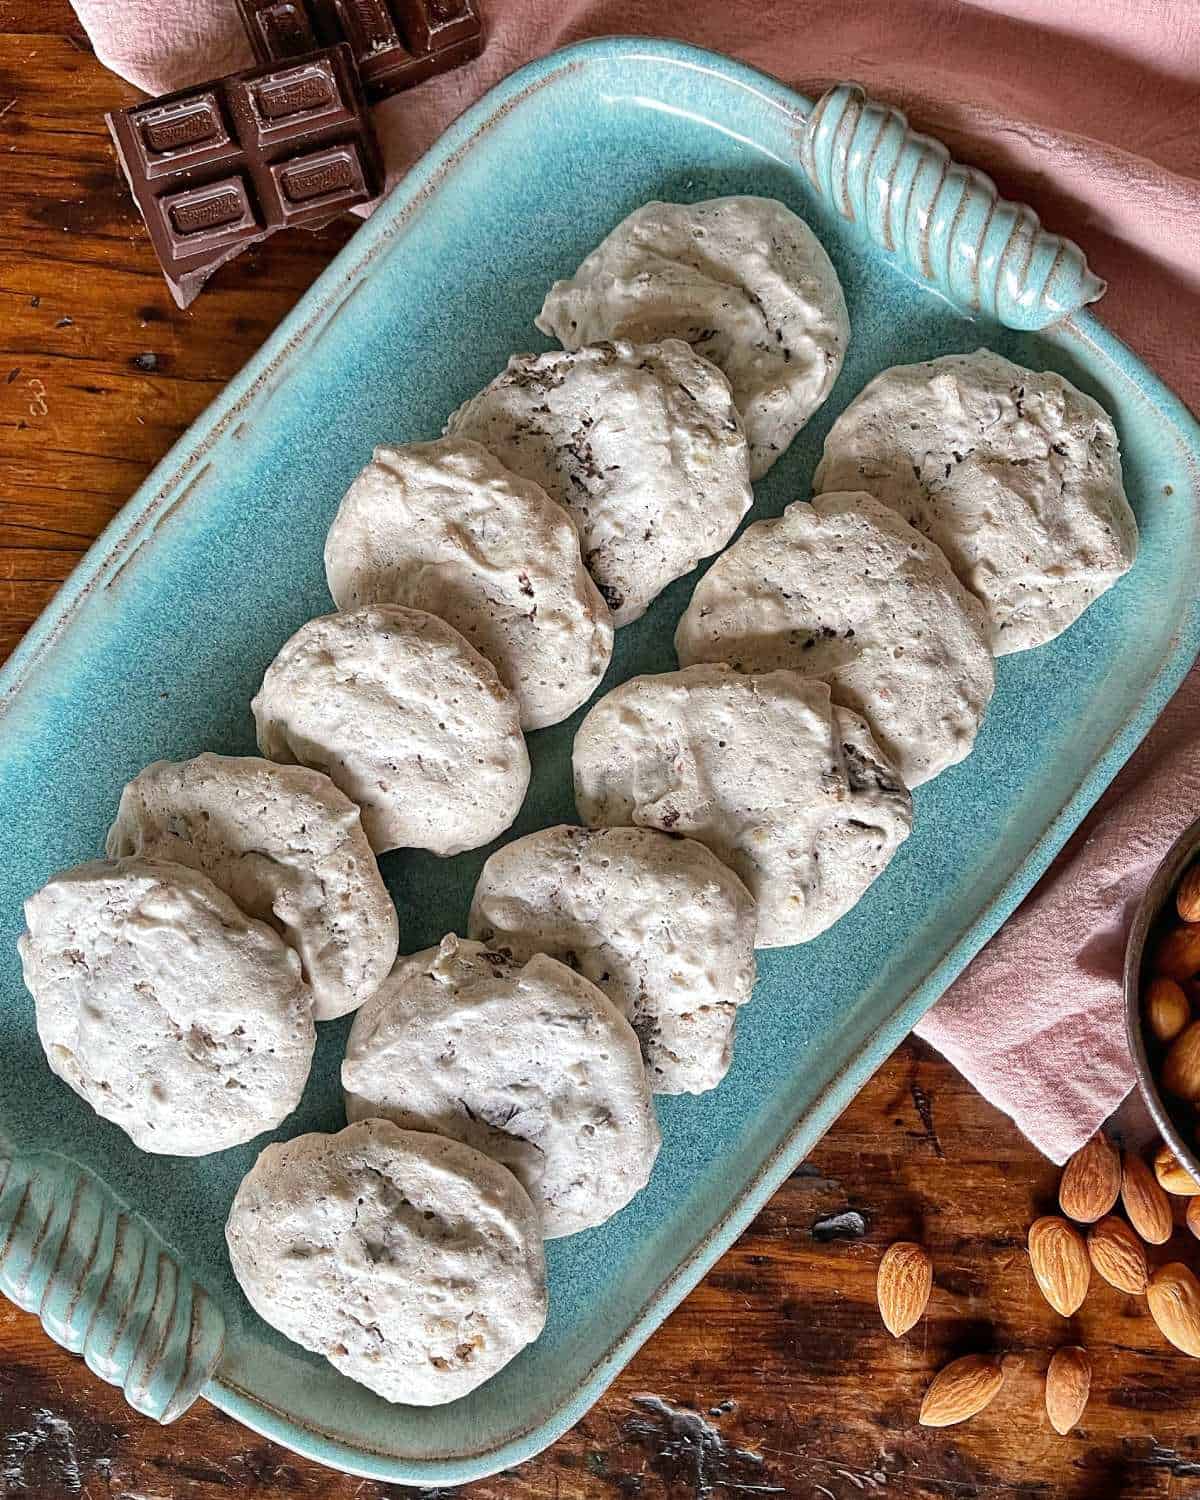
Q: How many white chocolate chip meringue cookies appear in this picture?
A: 12